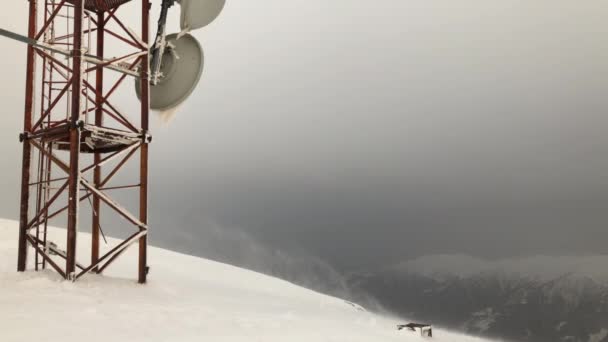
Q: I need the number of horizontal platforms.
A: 2